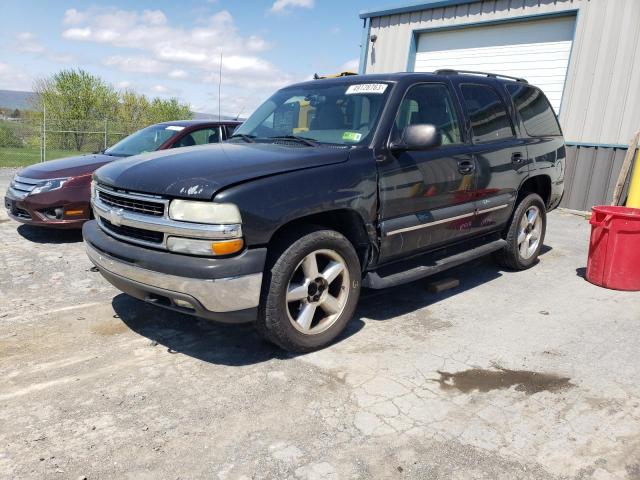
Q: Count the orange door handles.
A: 0